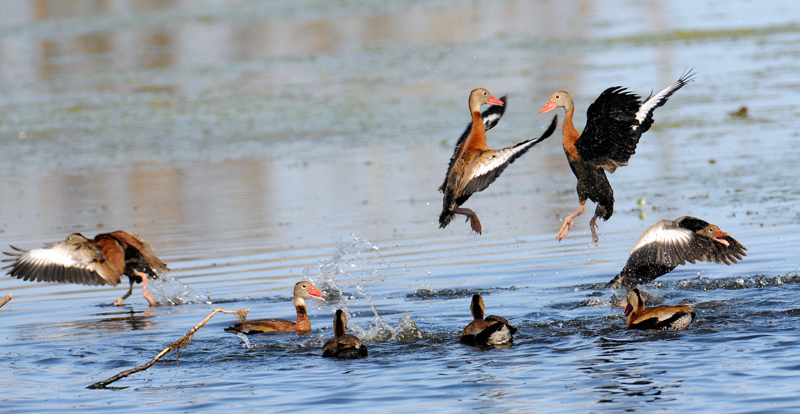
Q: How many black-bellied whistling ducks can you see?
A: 8